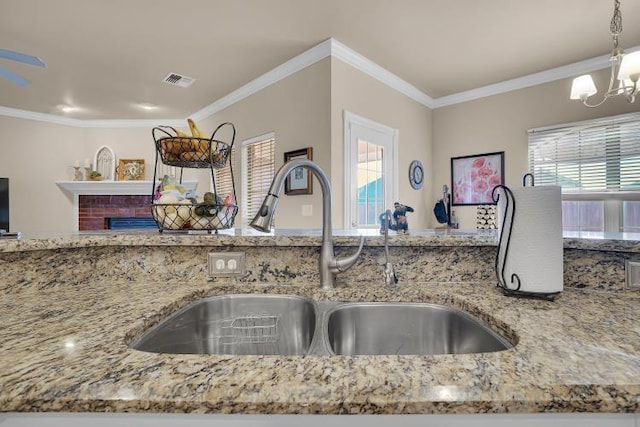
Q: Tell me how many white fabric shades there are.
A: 3